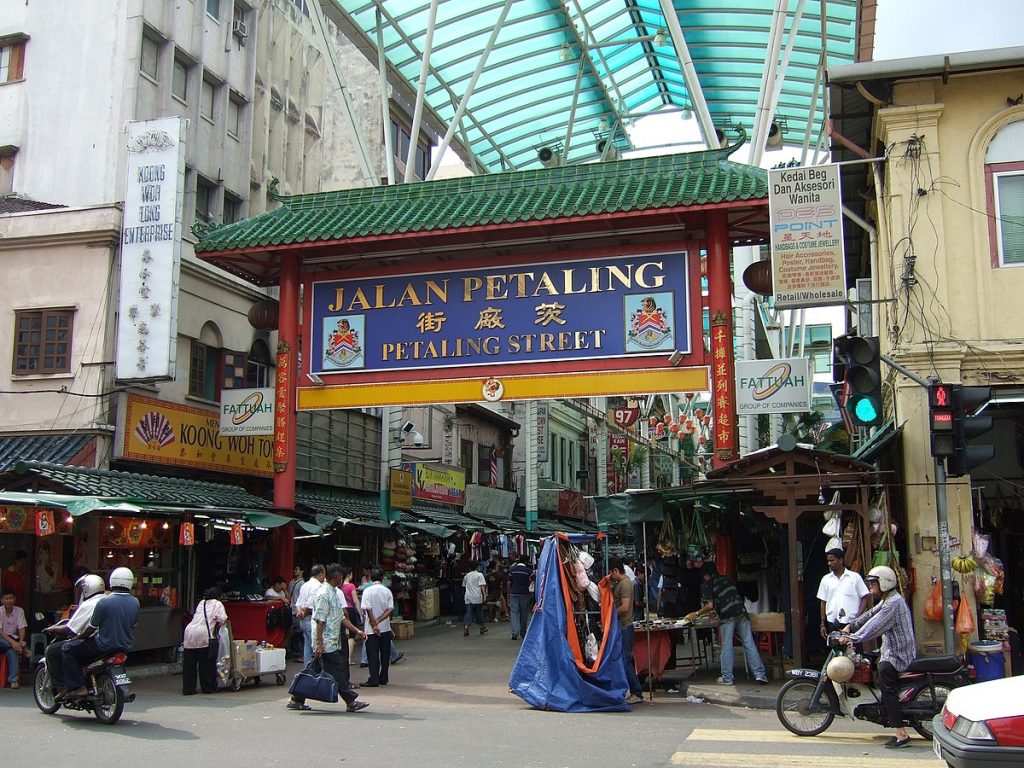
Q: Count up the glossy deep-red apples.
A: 0